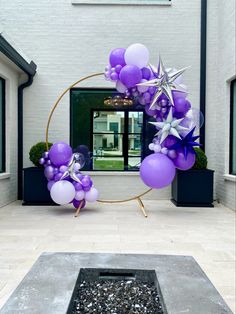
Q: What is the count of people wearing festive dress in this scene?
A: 0